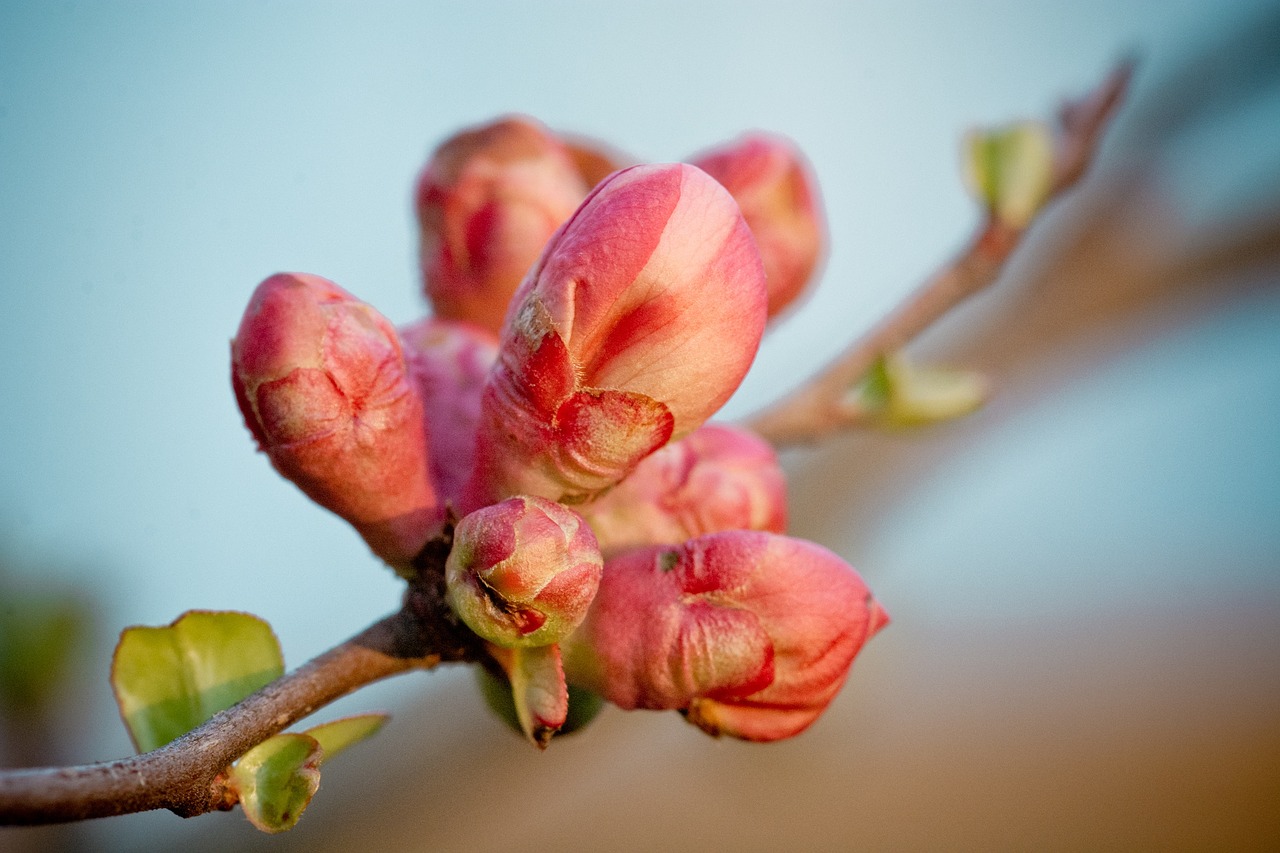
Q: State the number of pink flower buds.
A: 8